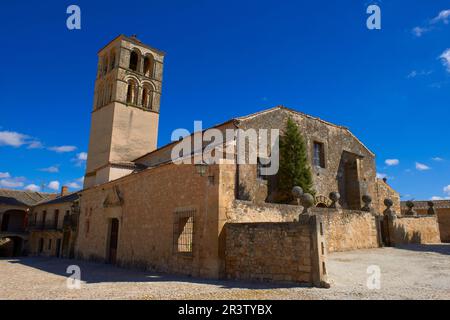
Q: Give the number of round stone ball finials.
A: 7